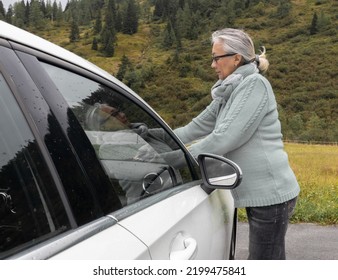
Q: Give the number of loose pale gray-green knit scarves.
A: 1